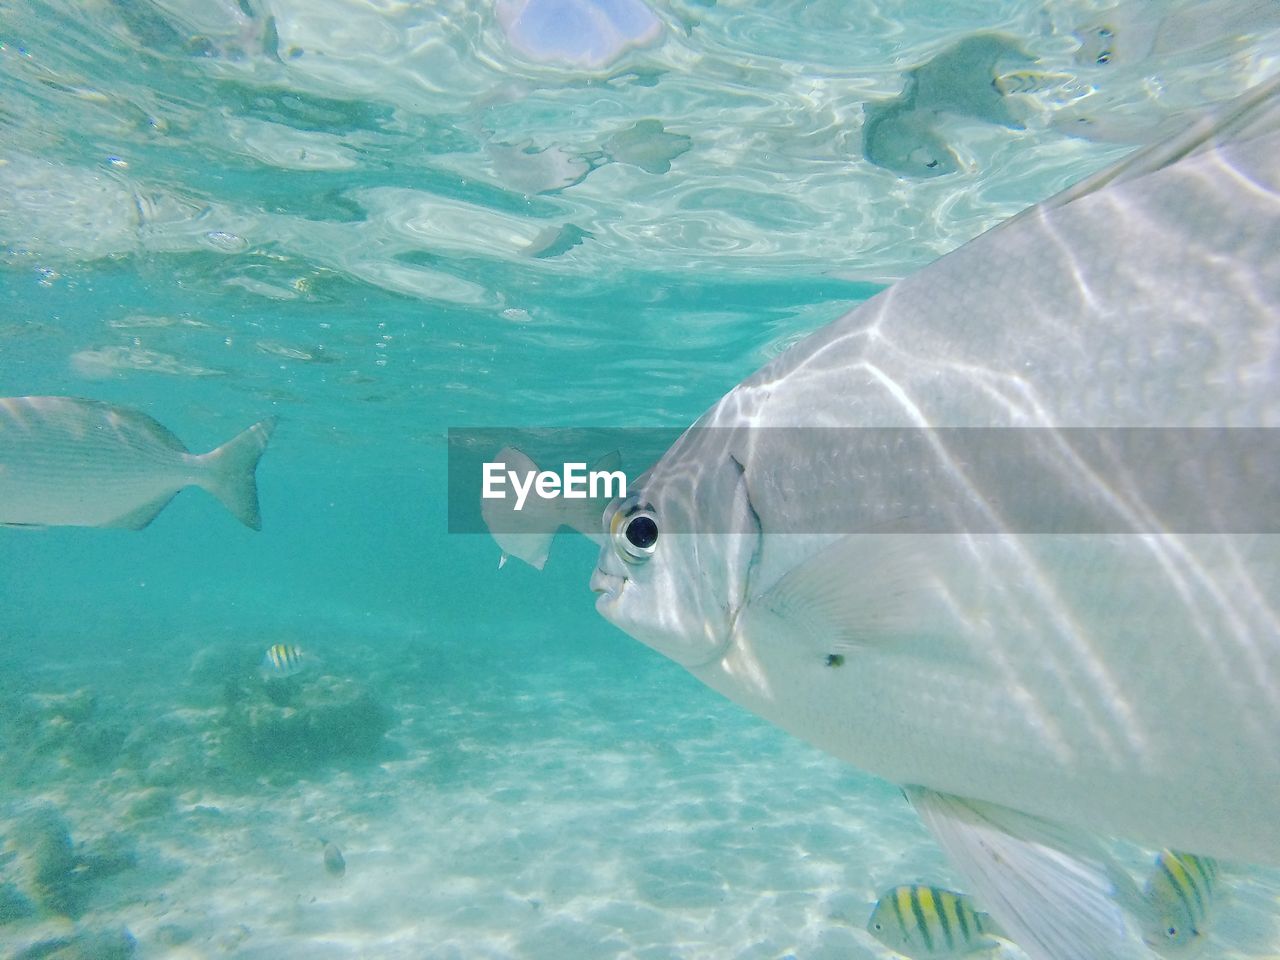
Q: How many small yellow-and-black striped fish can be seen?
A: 3